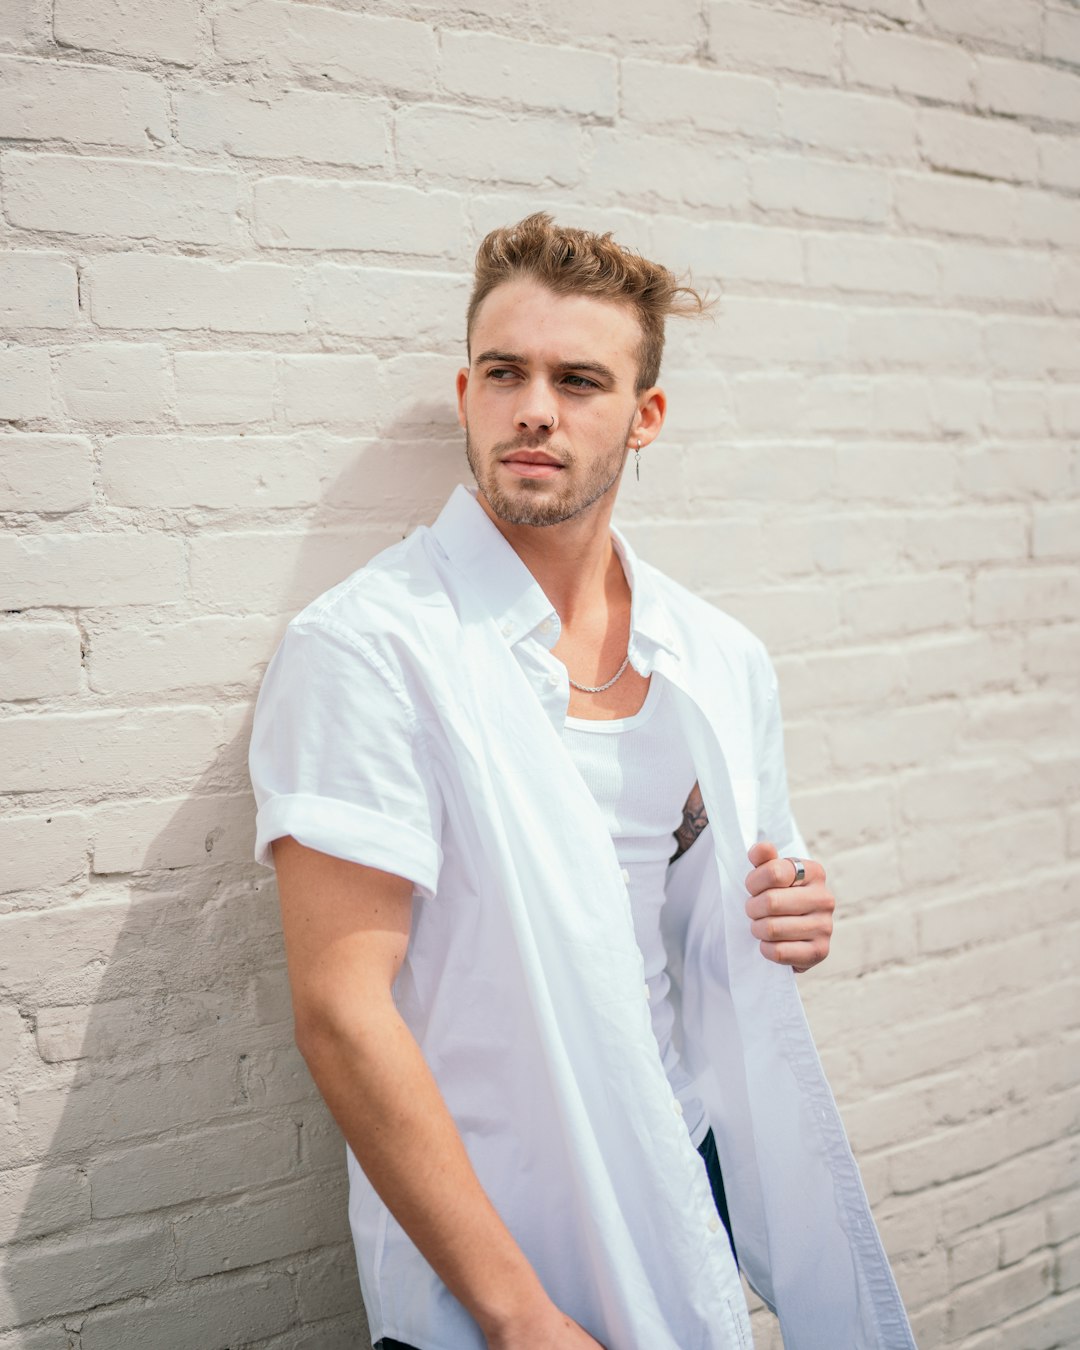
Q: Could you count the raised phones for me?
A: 0